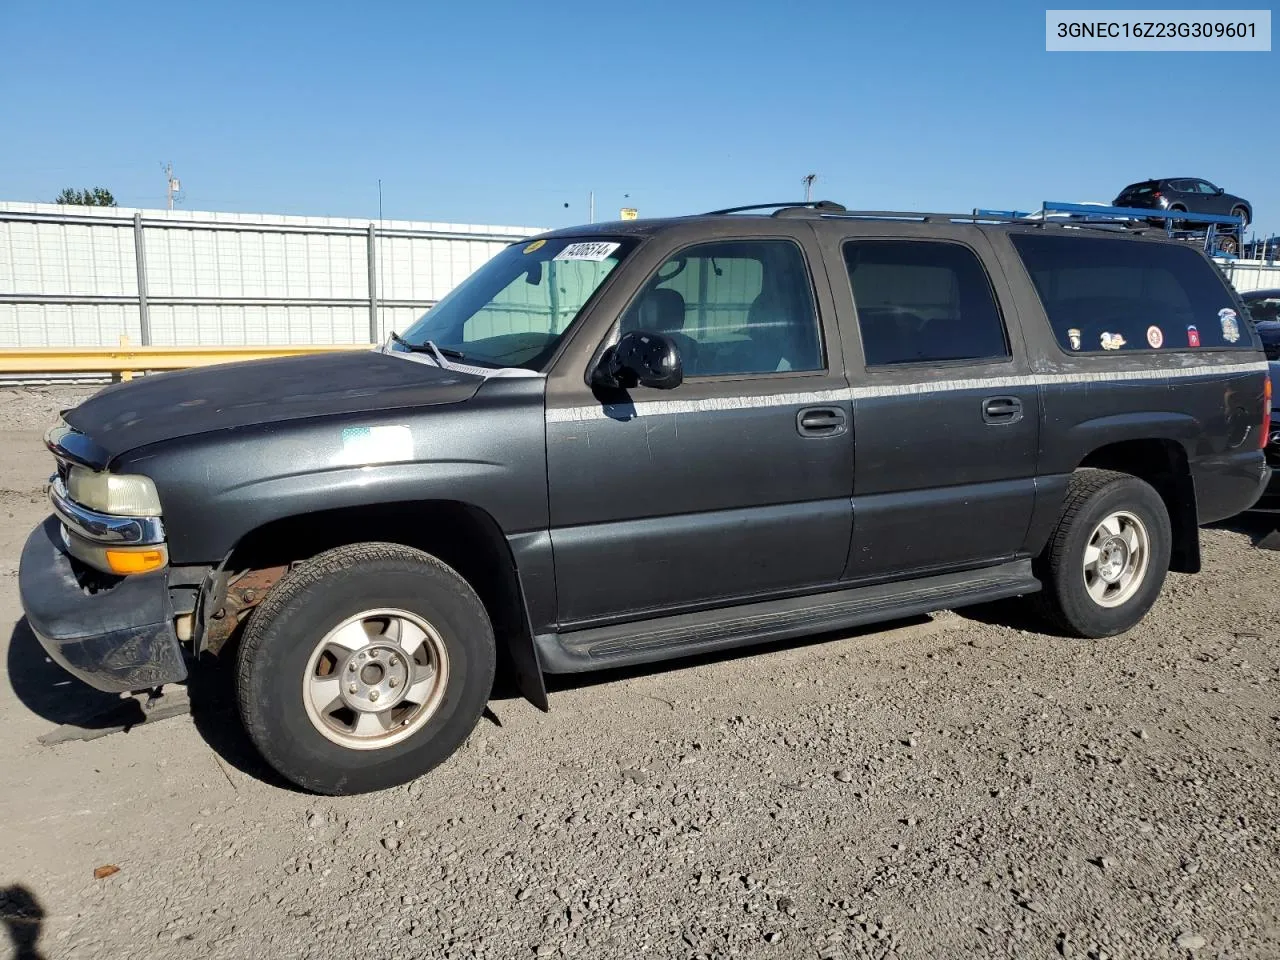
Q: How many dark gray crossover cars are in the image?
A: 1